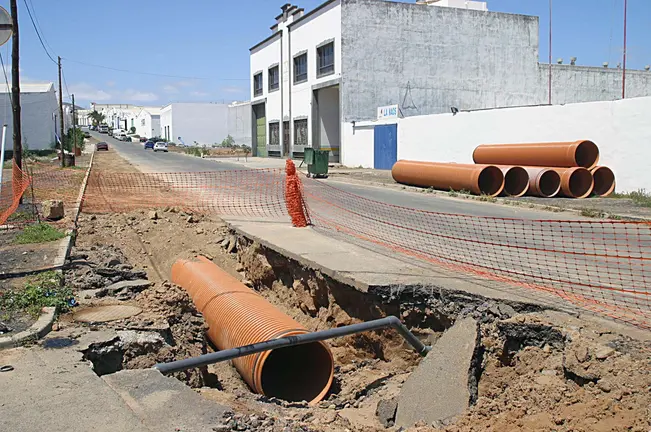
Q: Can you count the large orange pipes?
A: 7